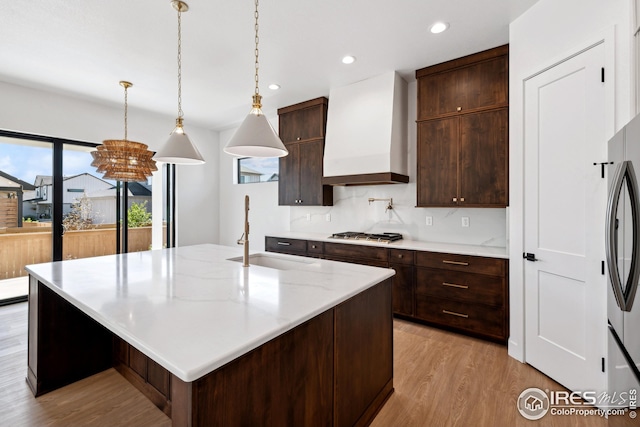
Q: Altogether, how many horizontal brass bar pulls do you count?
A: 4